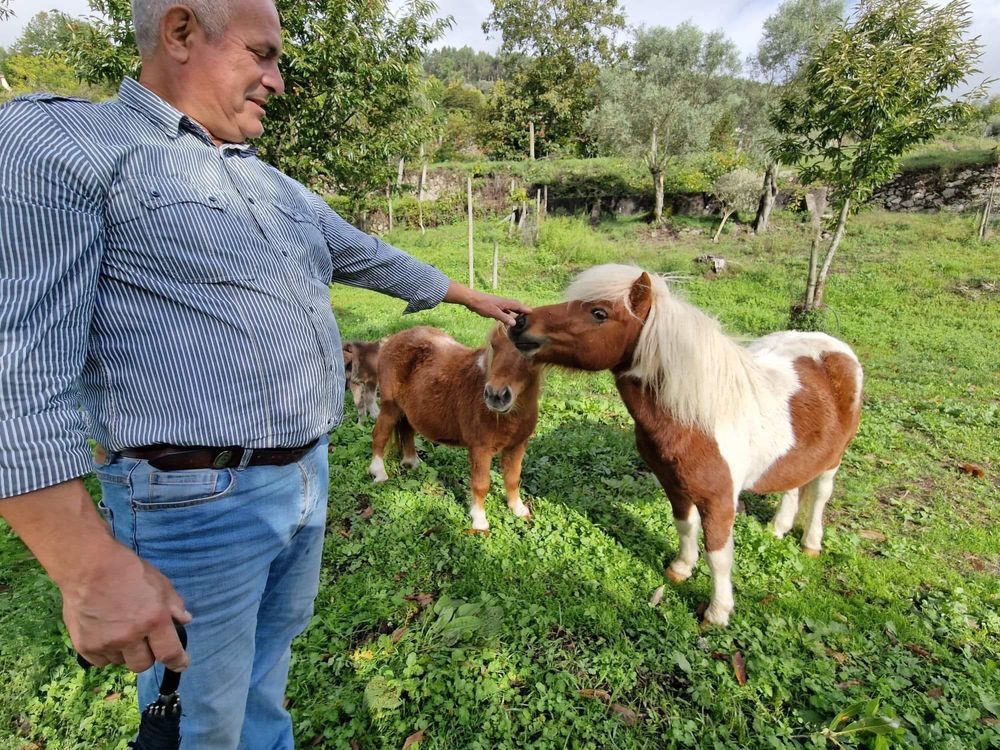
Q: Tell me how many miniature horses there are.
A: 3